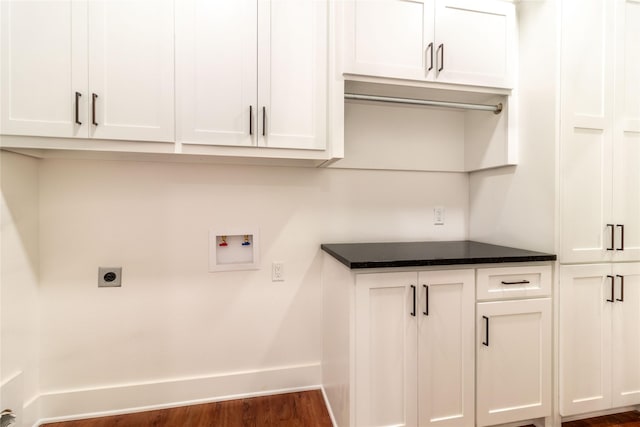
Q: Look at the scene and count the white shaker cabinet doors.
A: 13